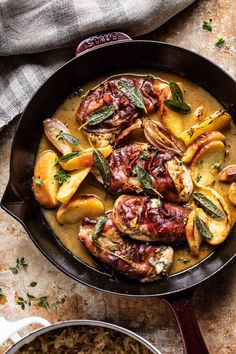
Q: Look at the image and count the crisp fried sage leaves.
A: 11